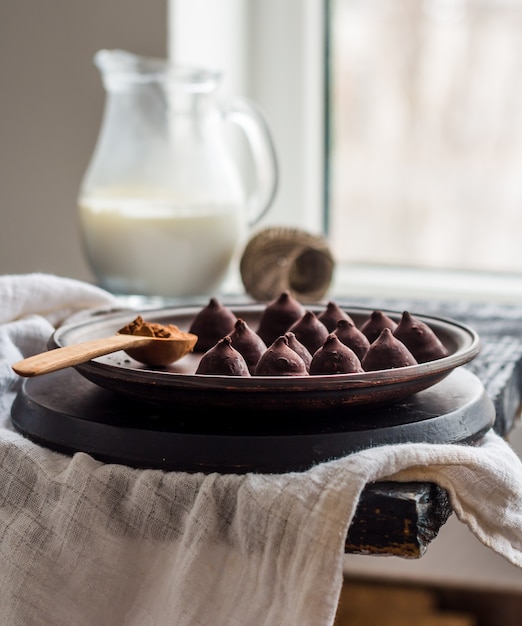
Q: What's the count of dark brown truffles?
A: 13